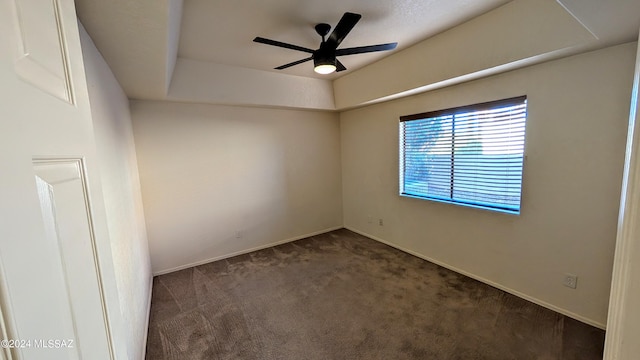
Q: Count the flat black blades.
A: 5